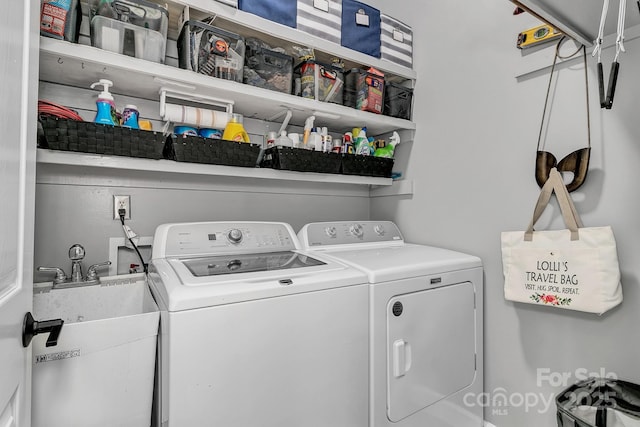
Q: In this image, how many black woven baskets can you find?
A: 4